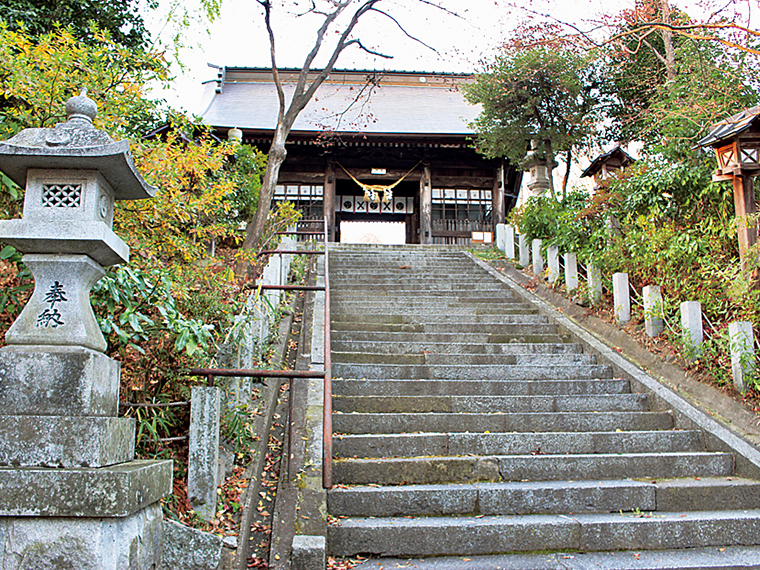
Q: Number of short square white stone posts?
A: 11